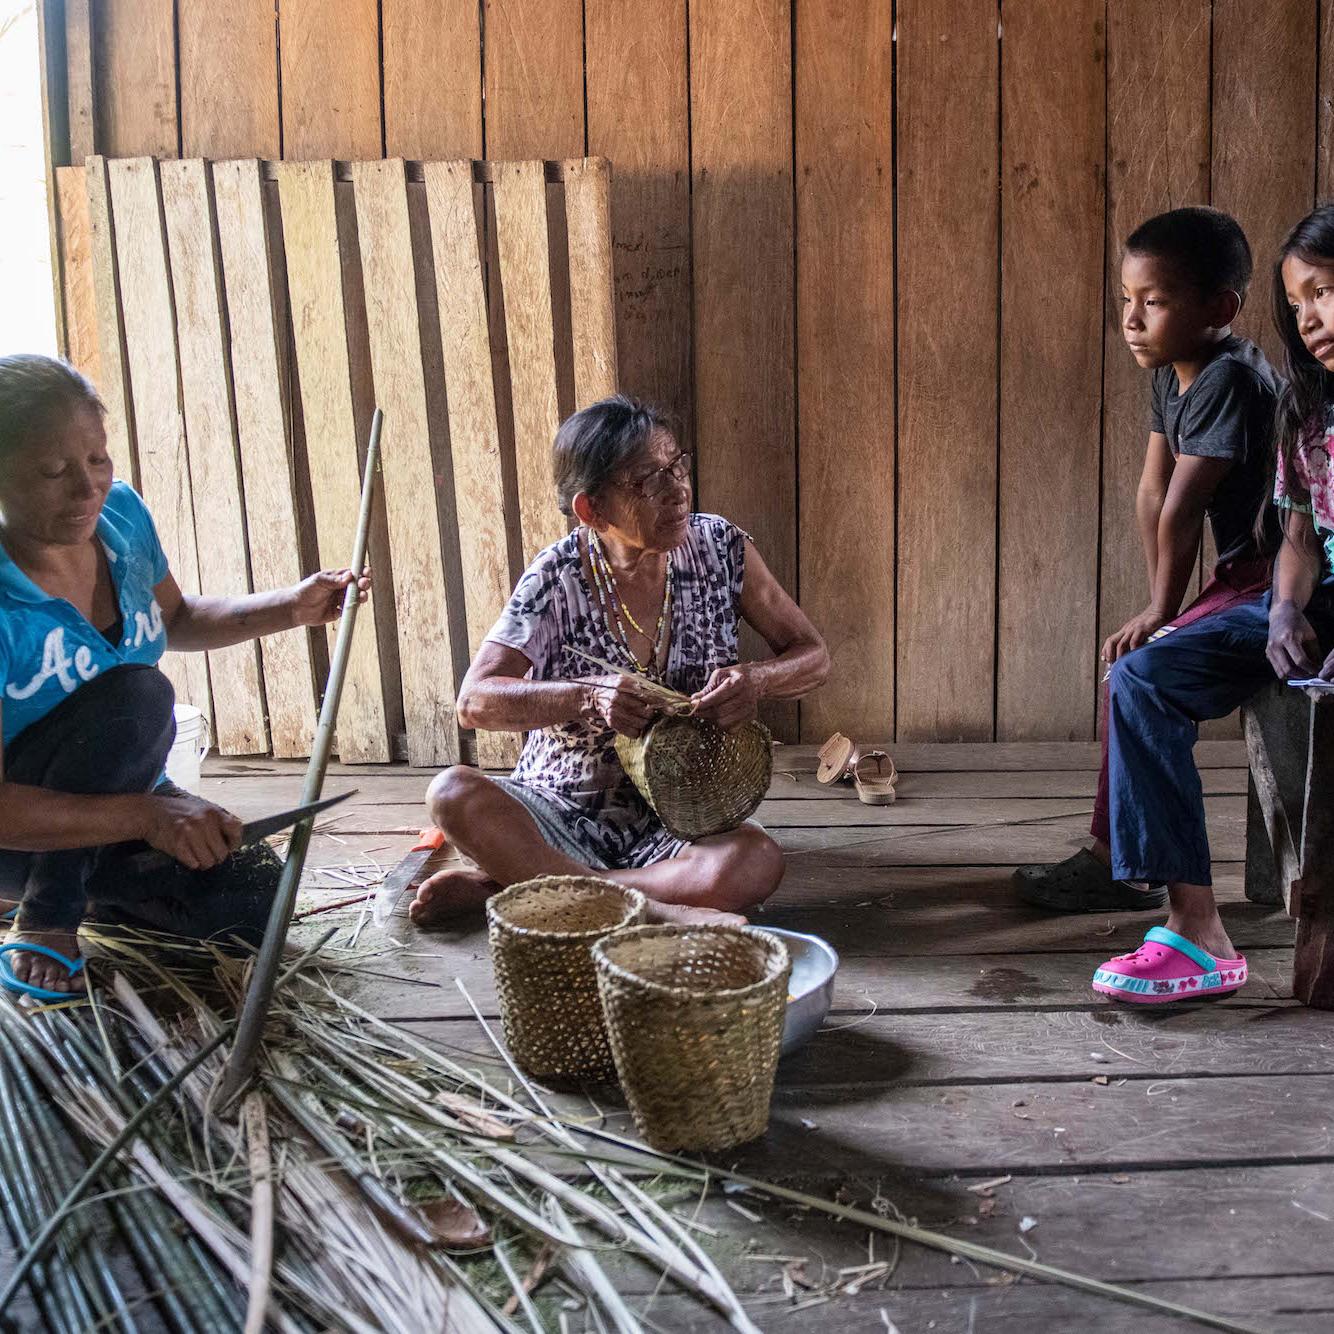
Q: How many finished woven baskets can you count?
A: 2